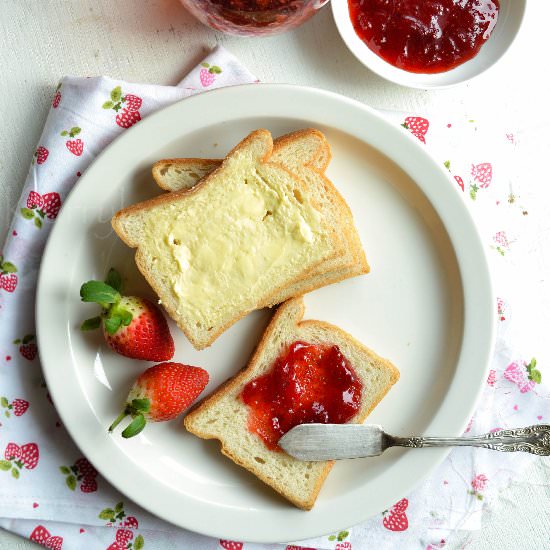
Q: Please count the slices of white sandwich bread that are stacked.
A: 3